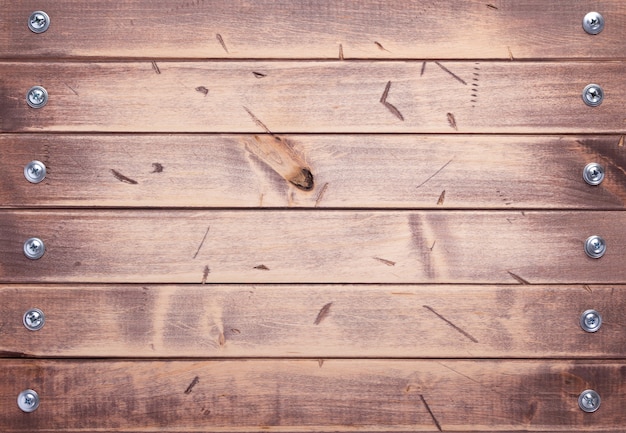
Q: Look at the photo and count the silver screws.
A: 12